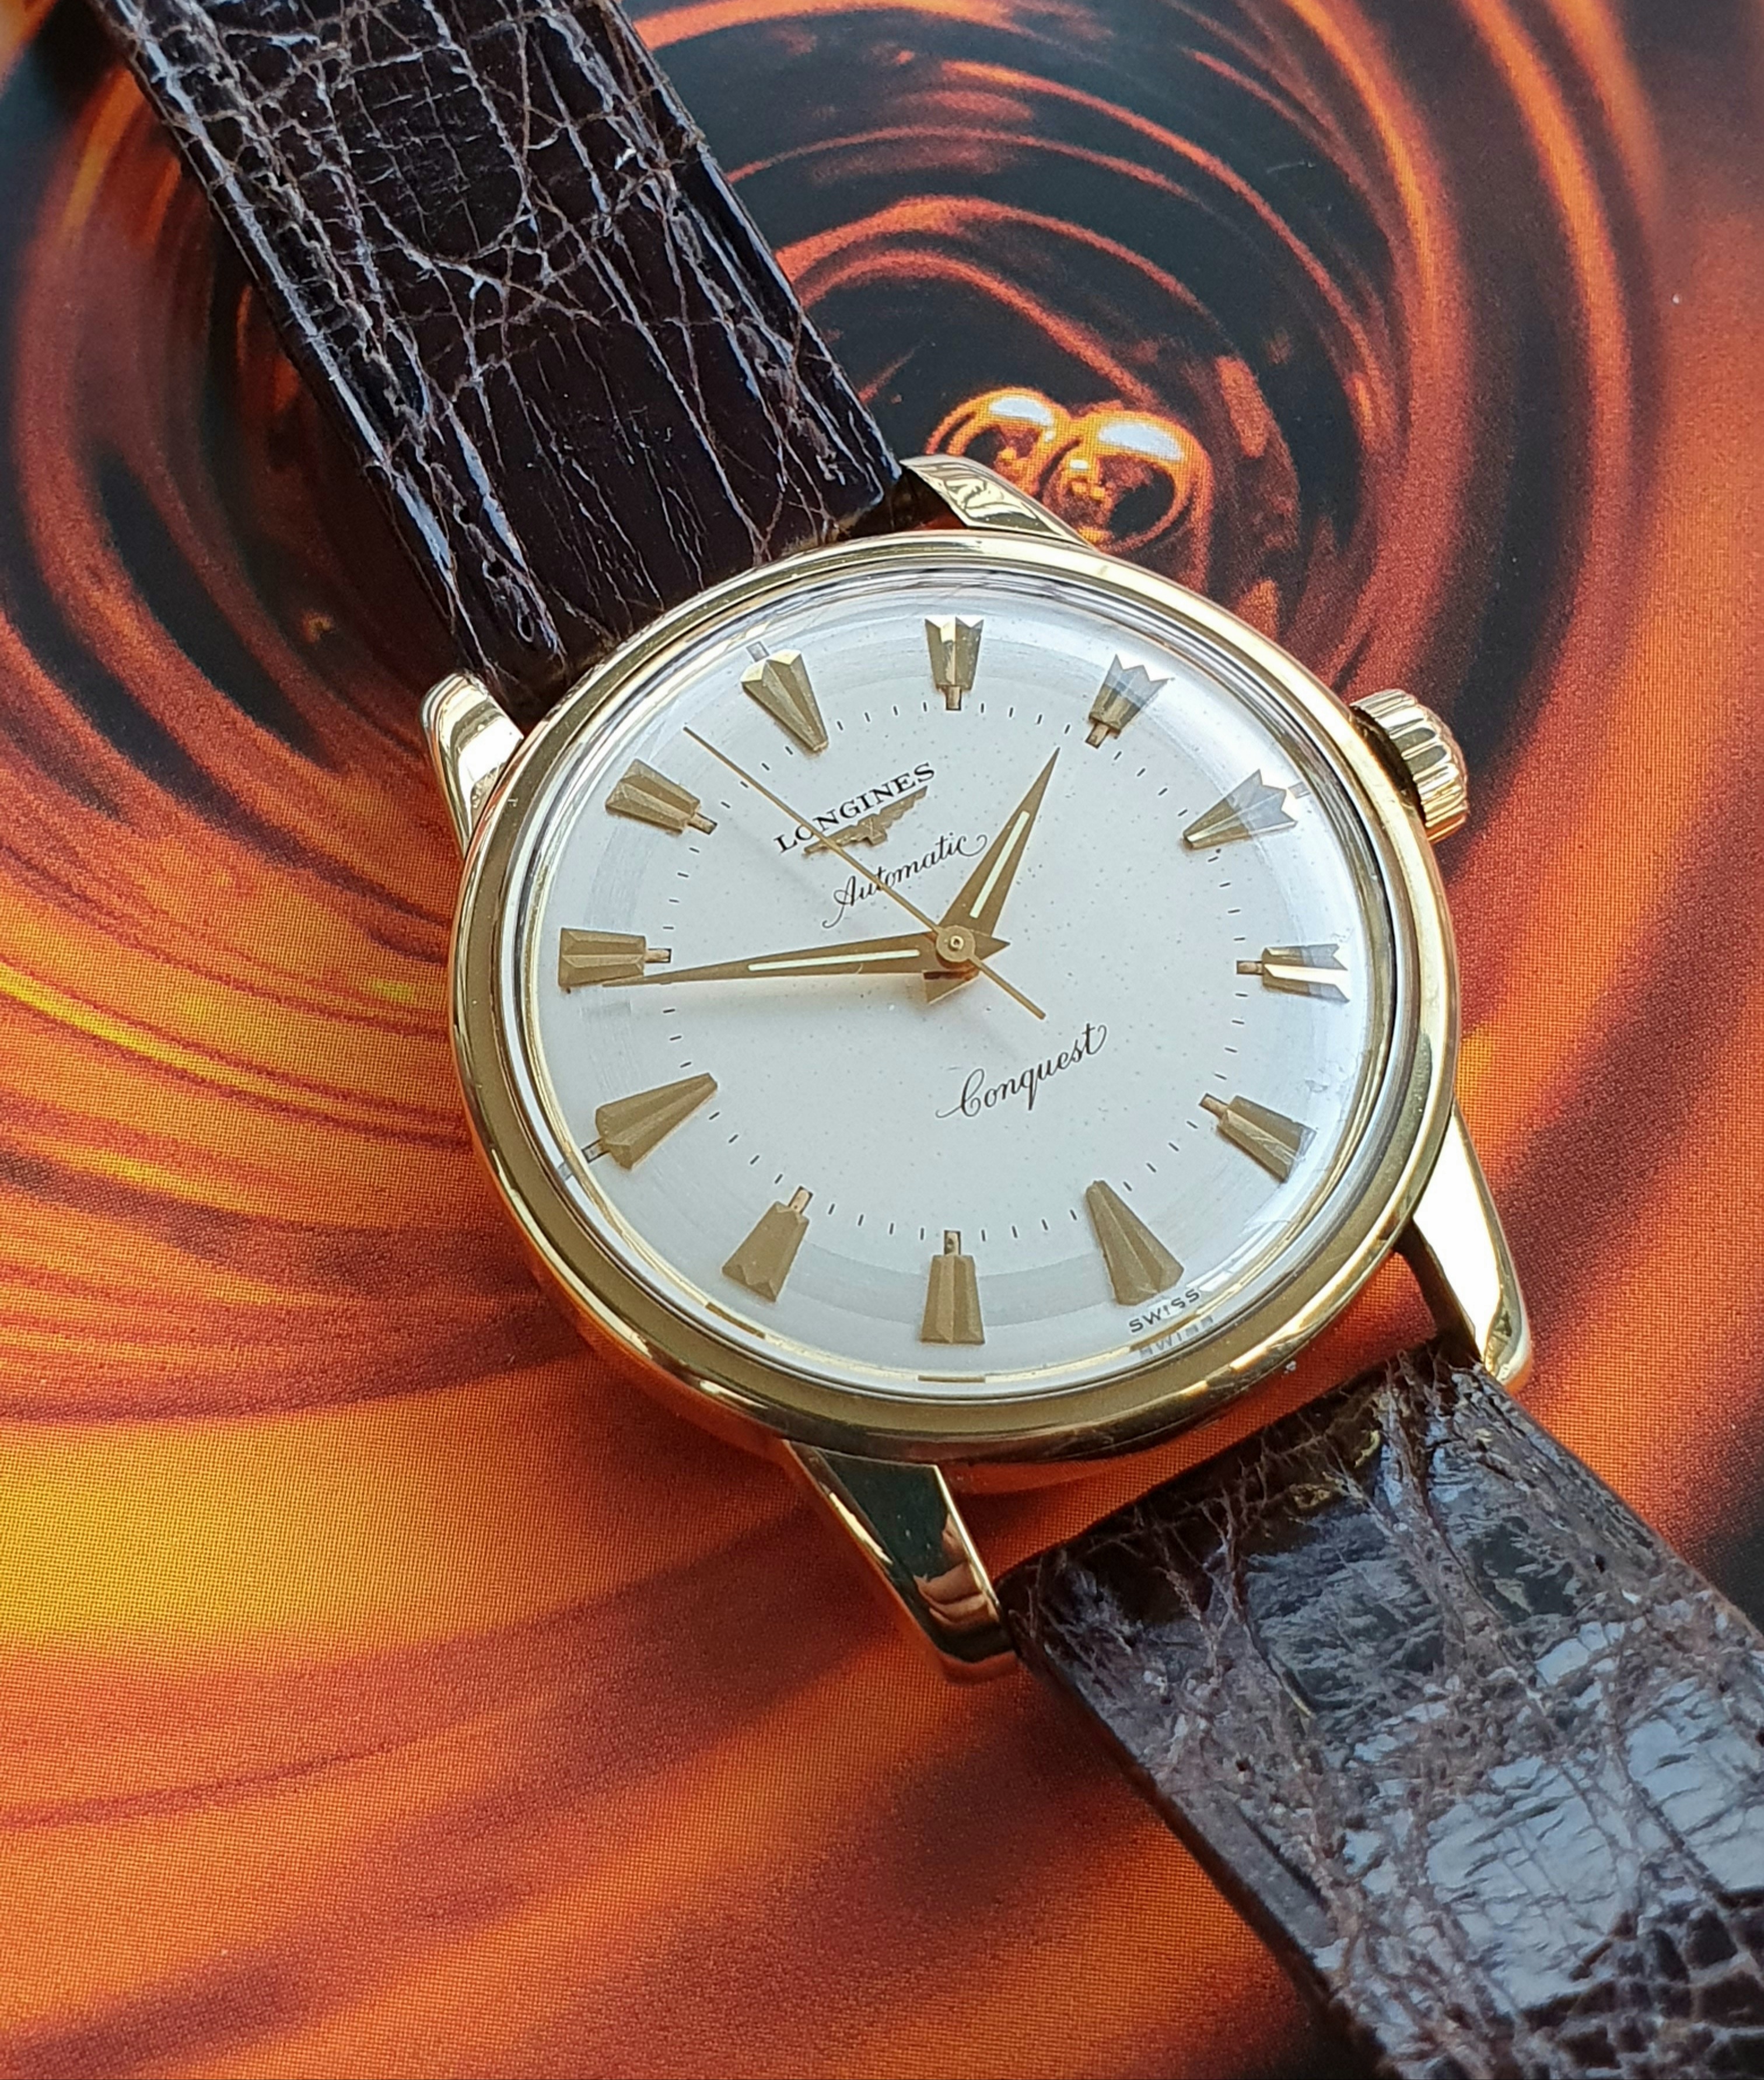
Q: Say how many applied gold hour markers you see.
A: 12